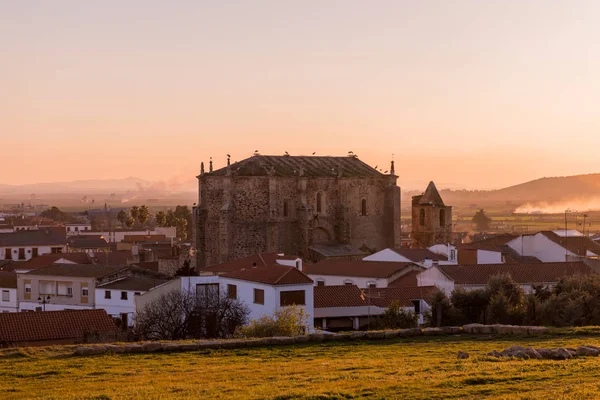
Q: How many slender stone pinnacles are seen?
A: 4